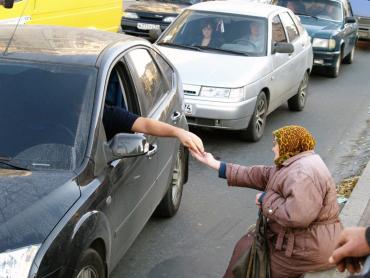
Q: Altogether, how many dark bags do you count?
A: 1